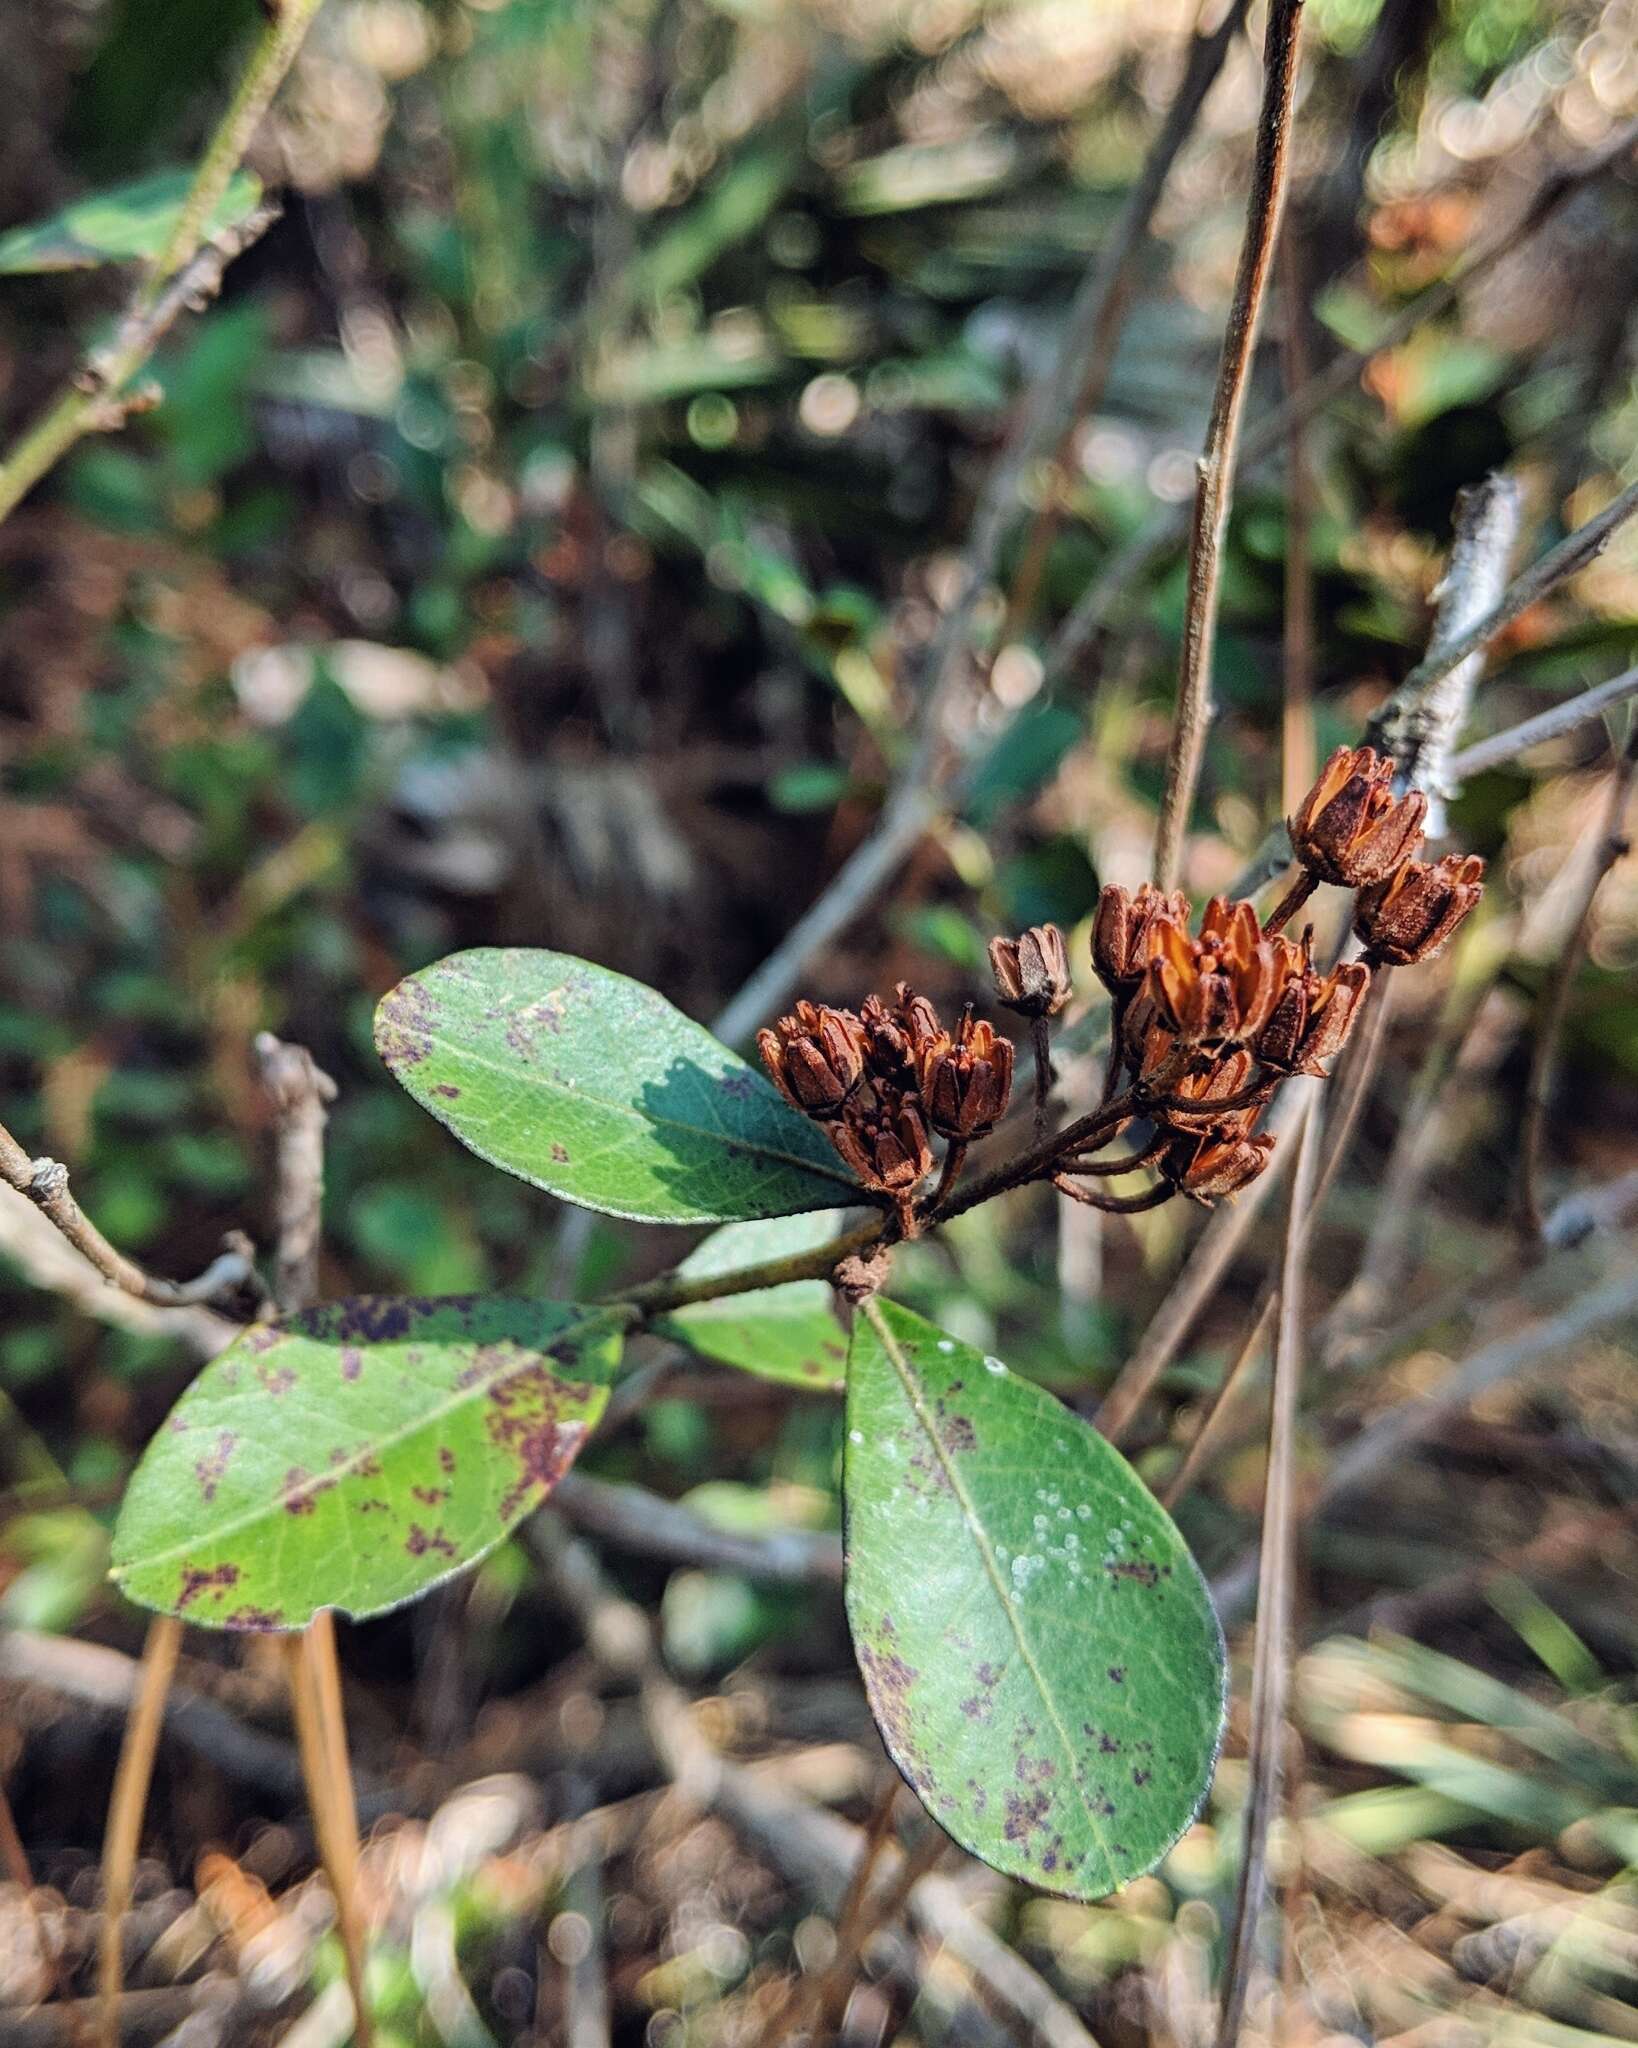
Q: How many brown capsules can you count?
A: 13